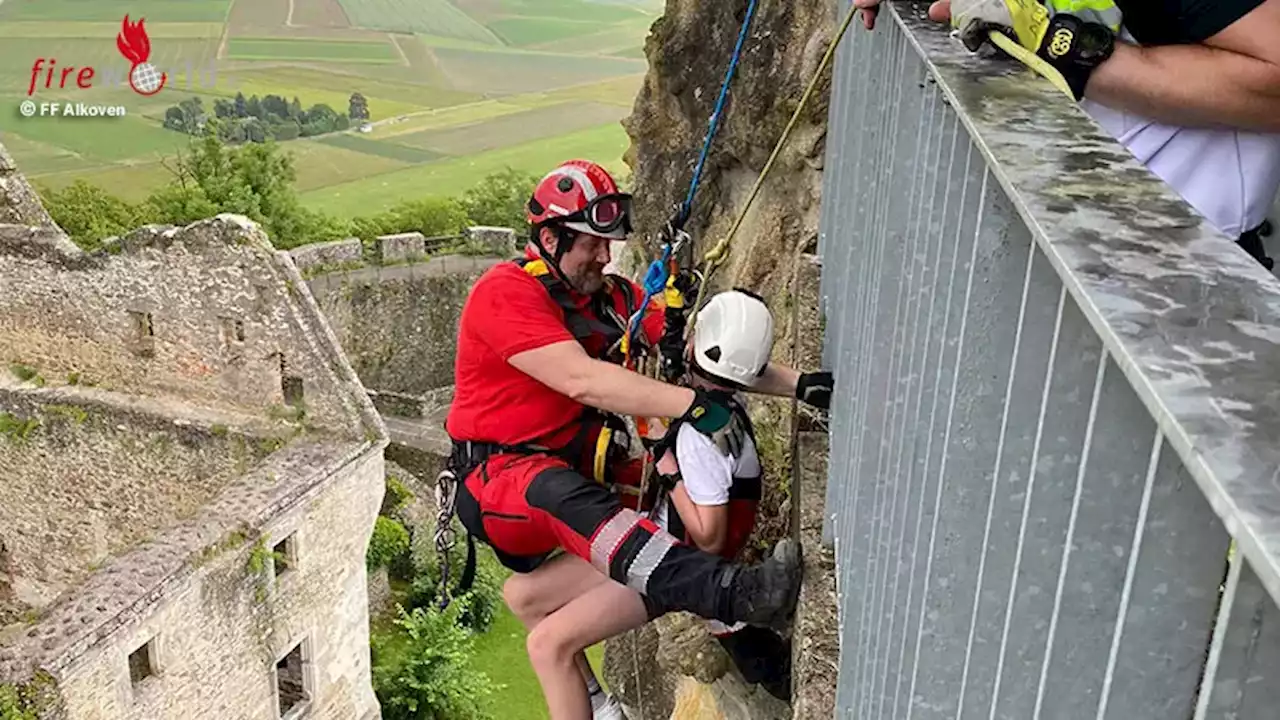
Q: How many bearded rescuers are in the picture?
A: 1